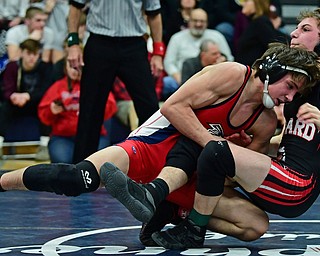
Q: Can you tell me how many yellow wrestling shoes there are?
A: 0